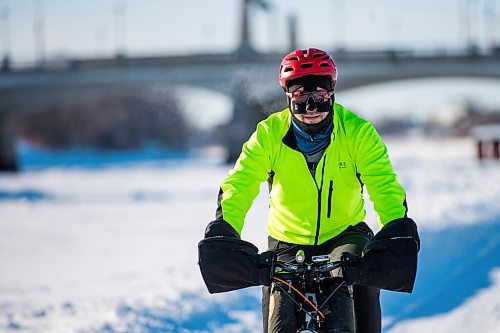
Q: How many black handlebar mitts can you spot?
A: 2